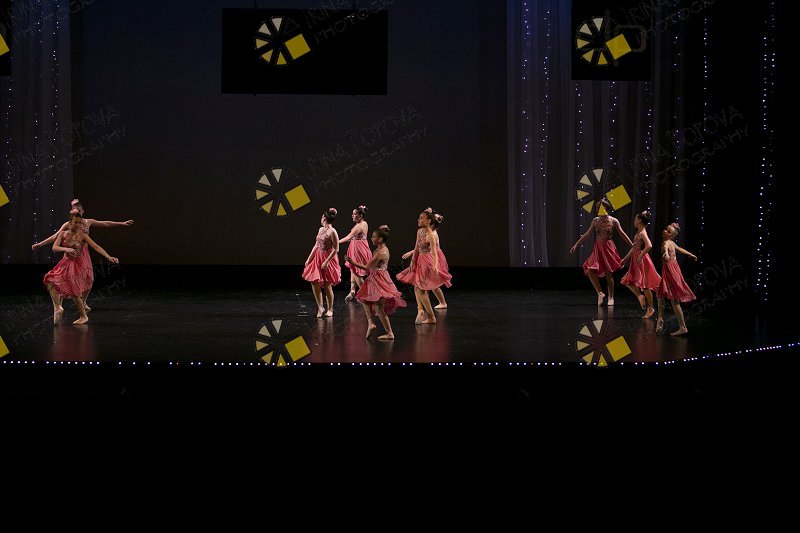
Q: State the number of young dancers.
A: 10